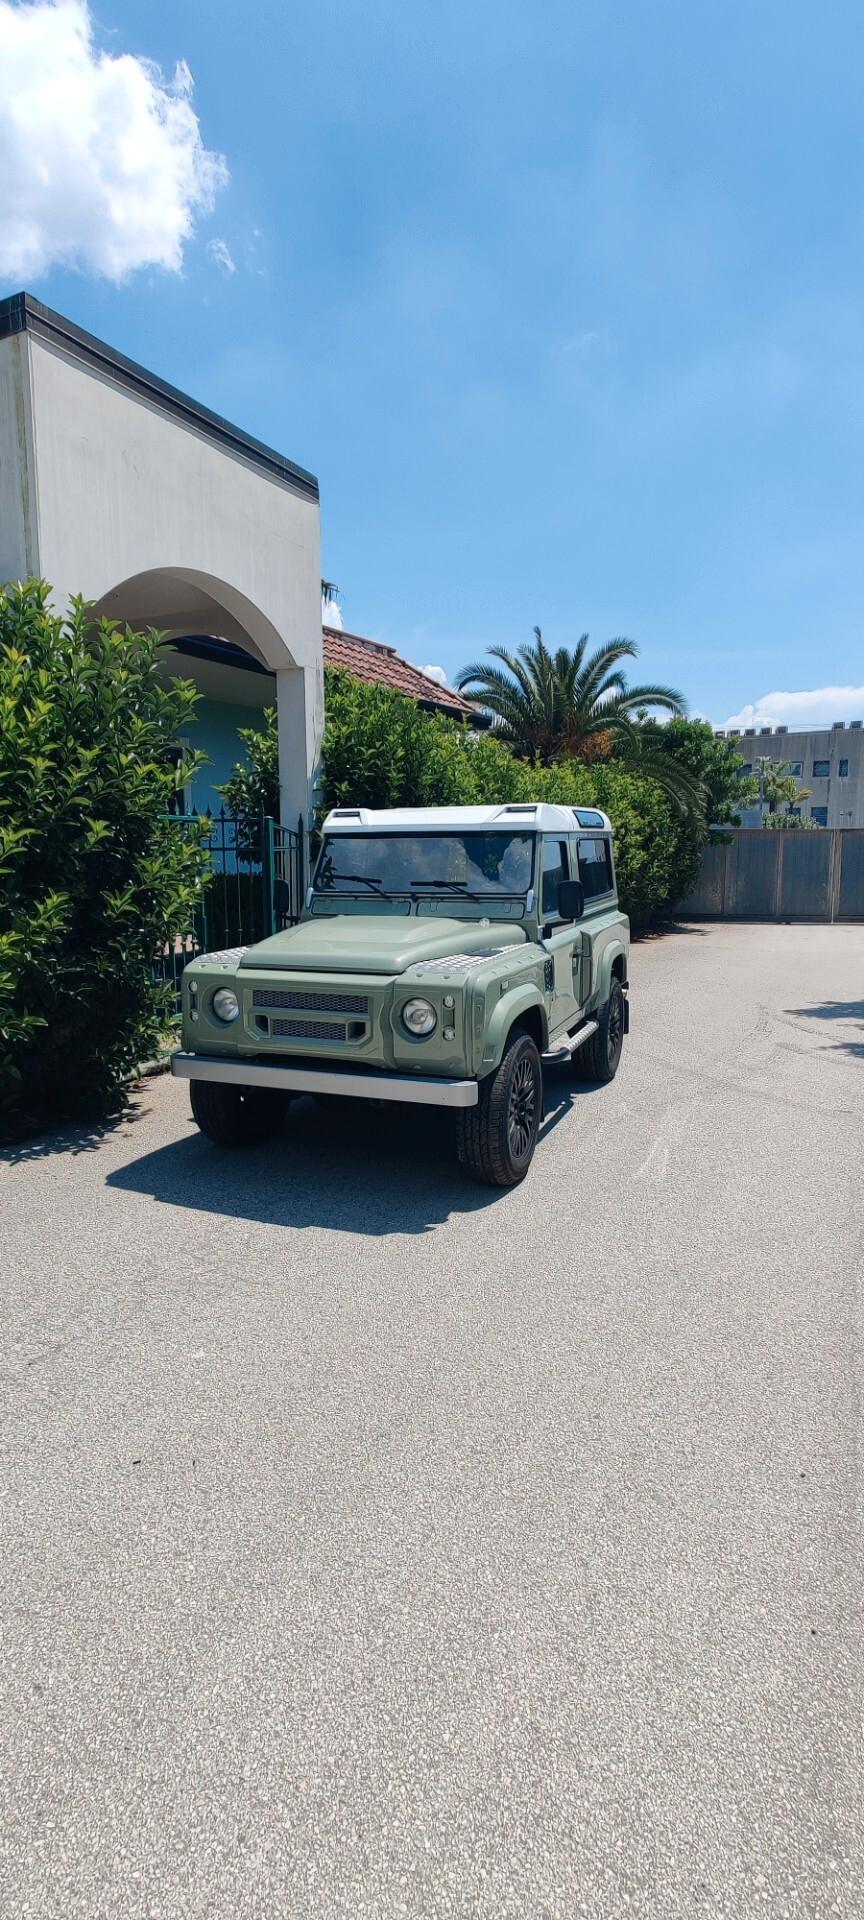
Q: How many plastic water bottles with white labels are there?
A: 0